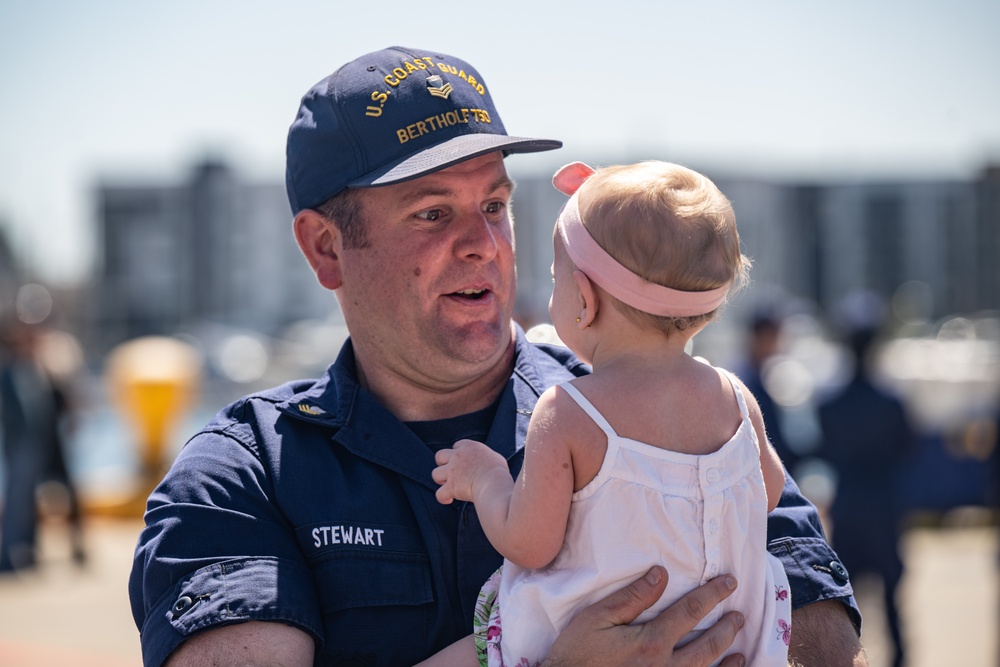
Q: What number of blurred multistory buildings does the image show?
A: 2